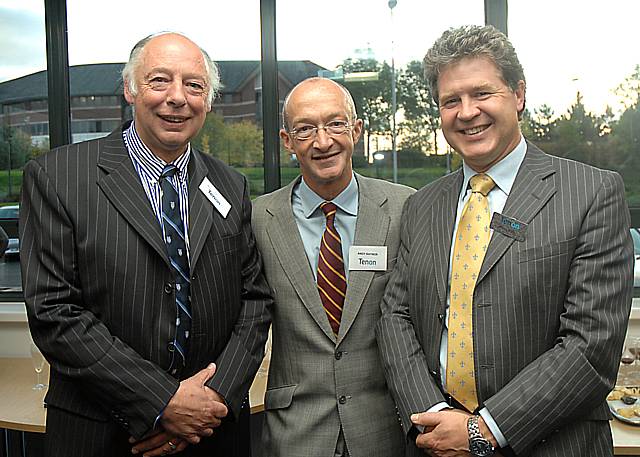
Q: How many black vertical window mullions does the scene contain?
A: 3